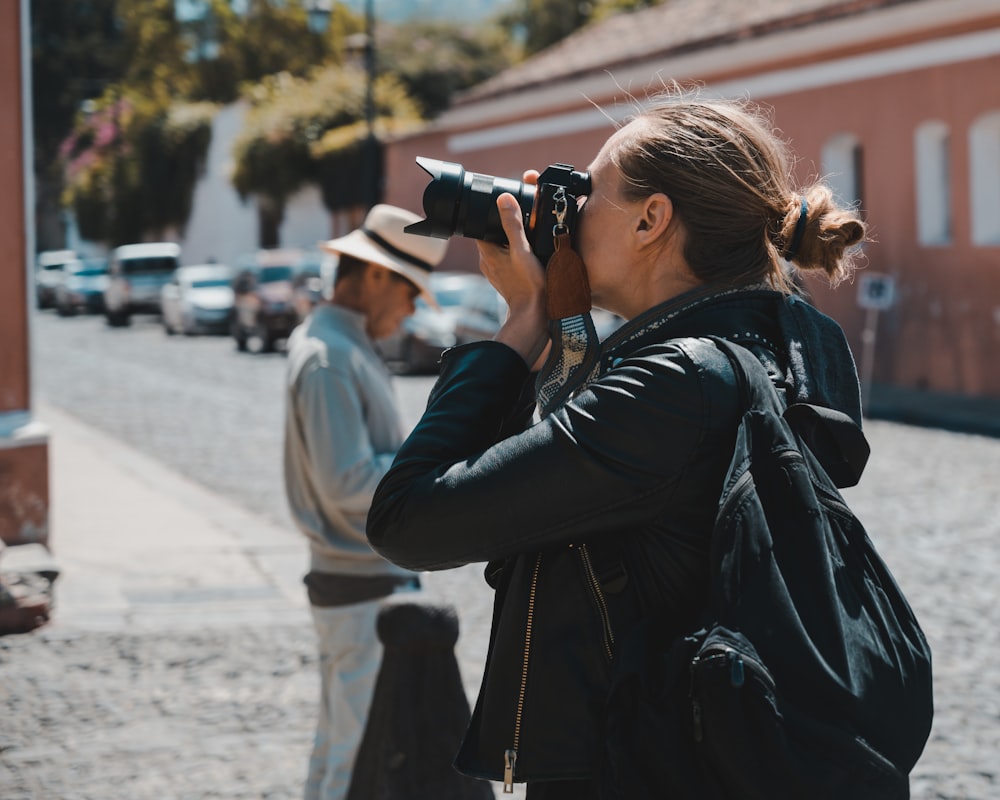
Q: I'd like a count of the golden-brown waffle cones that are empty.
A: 0